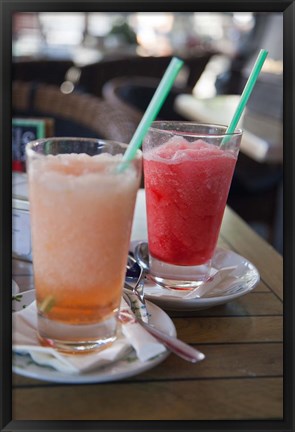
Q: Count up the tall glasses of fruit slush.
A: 2